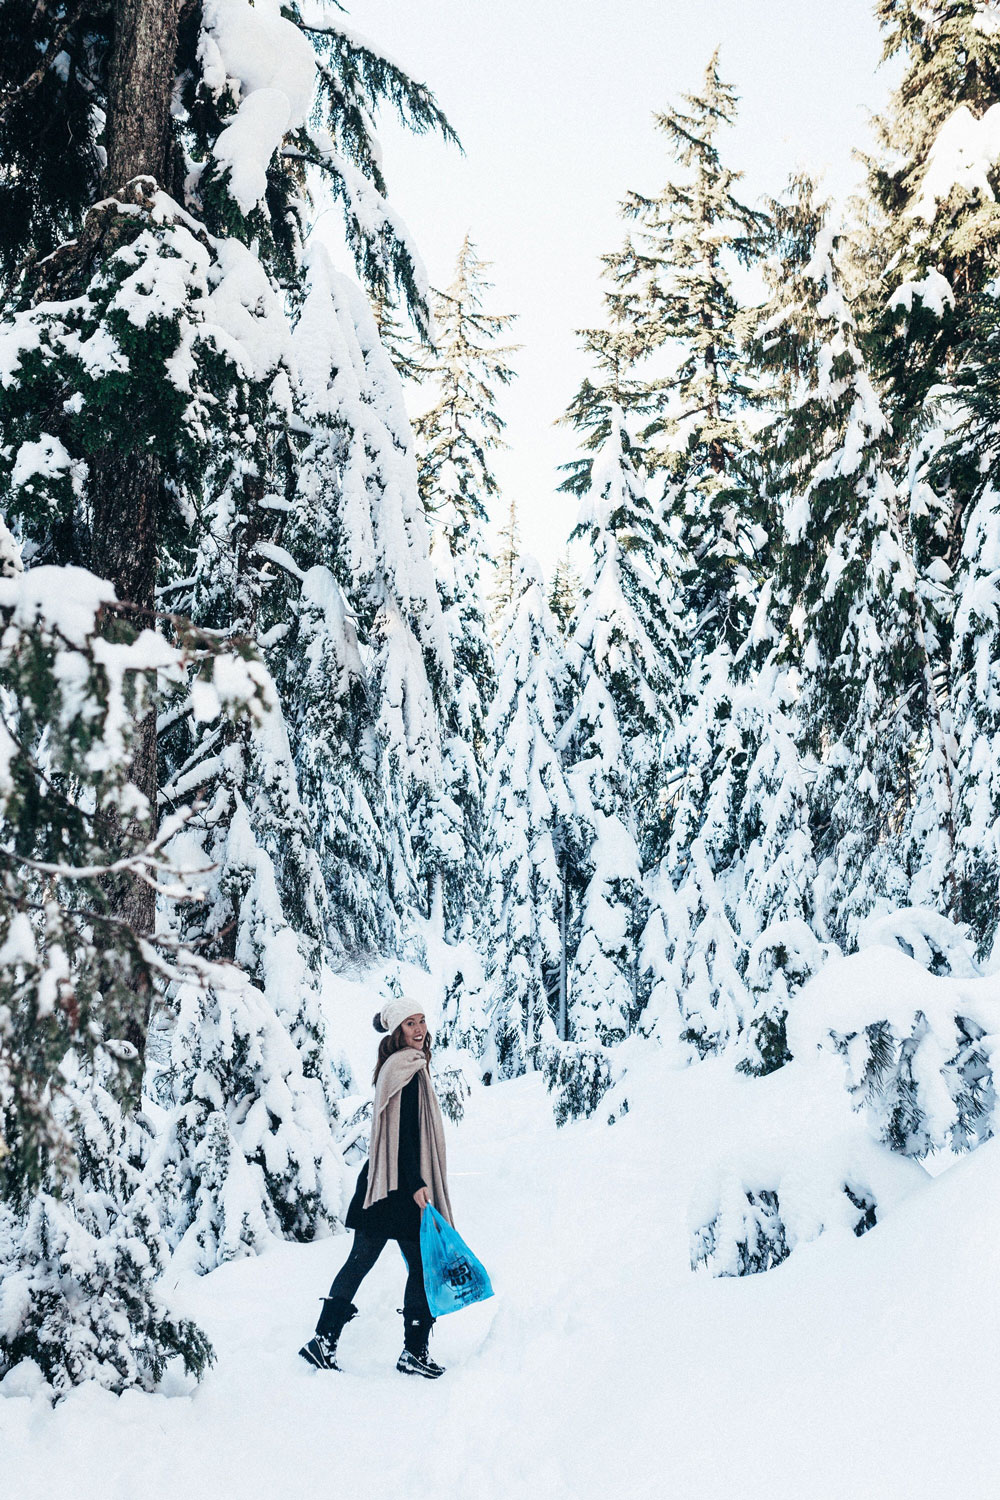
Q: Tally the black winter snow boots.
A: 2